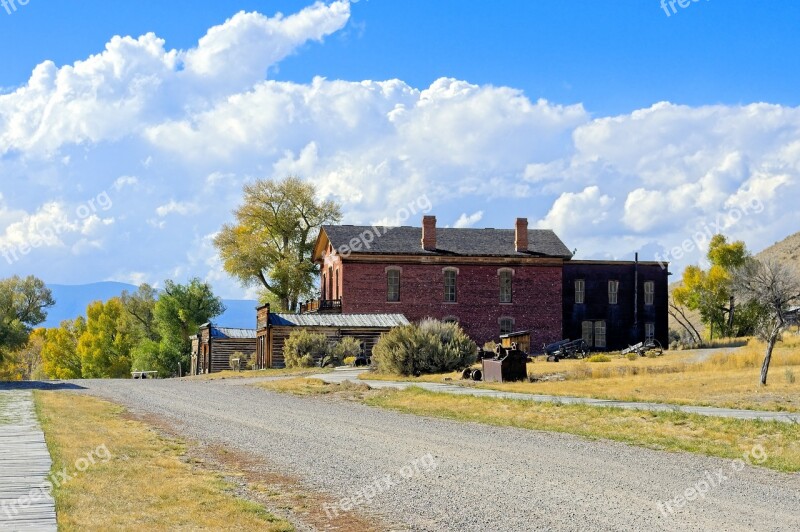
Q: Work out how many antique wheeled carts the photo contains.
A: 2